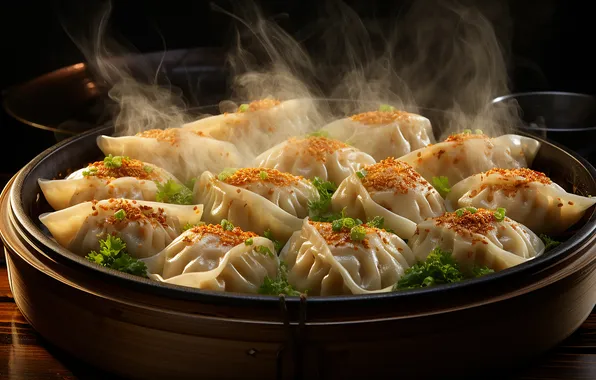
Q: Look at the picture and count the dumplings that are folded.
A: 13